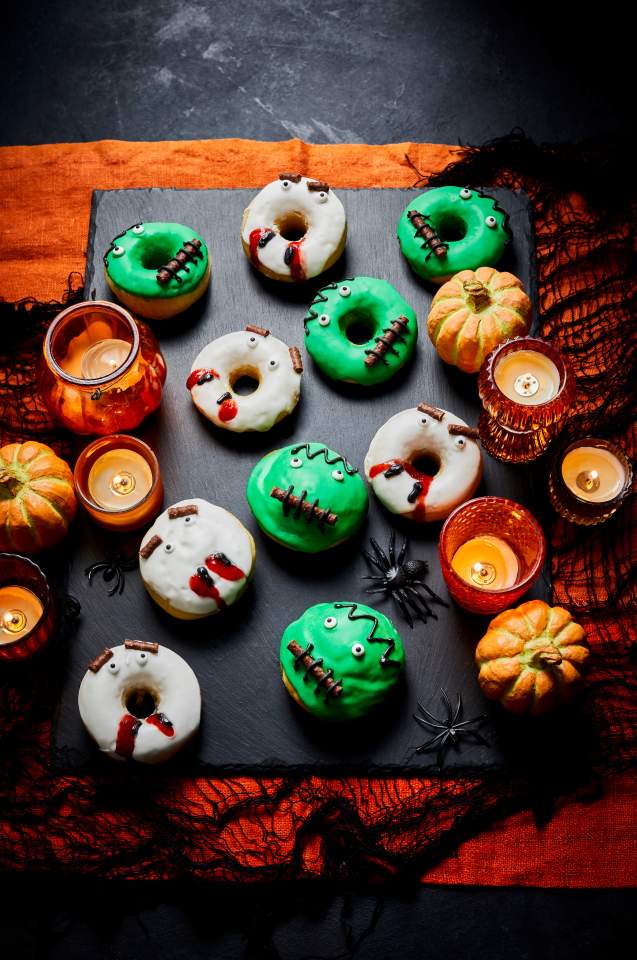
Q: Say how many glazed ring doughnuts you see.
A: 7